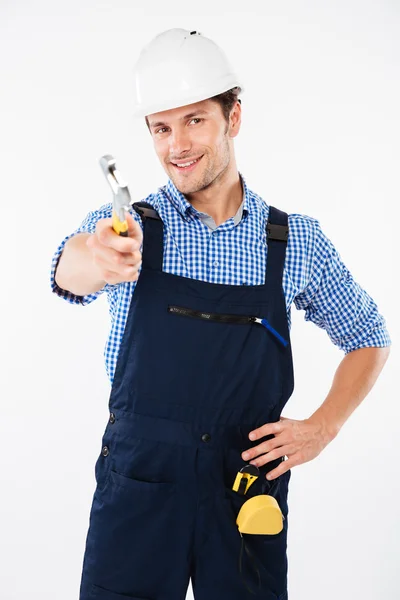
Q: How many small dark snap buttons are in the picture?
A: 3